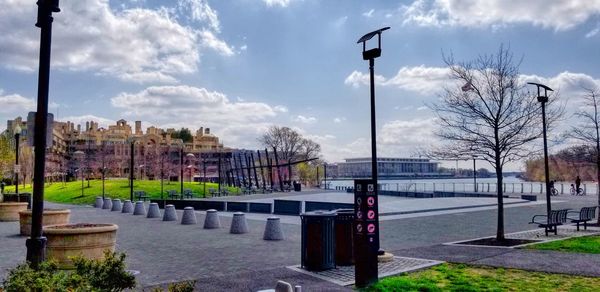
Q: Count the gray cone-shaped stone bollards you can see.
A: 11